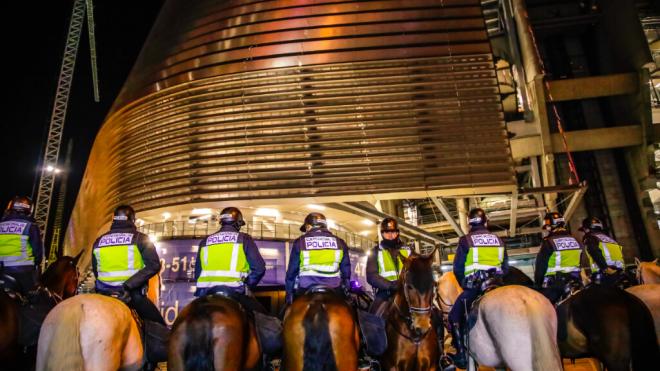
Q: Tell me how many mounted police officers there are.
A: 8